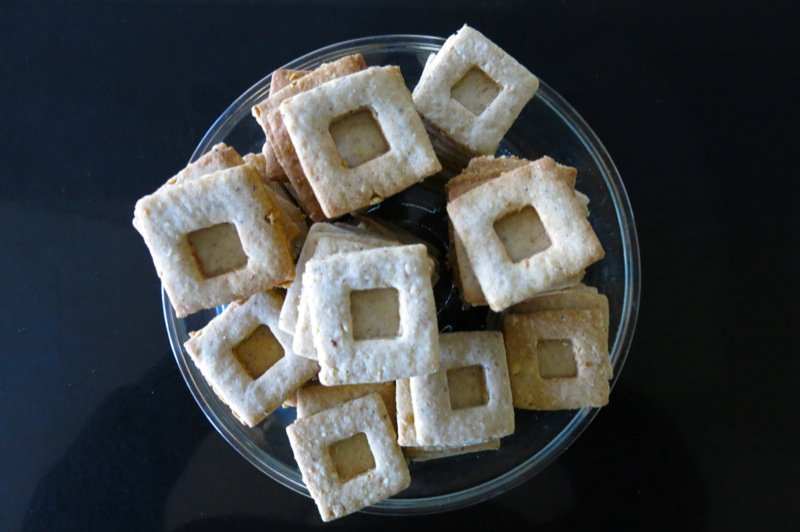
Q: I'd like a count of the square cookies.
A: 9